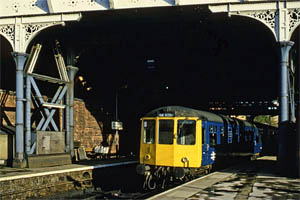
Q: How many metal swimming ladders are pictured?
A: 0